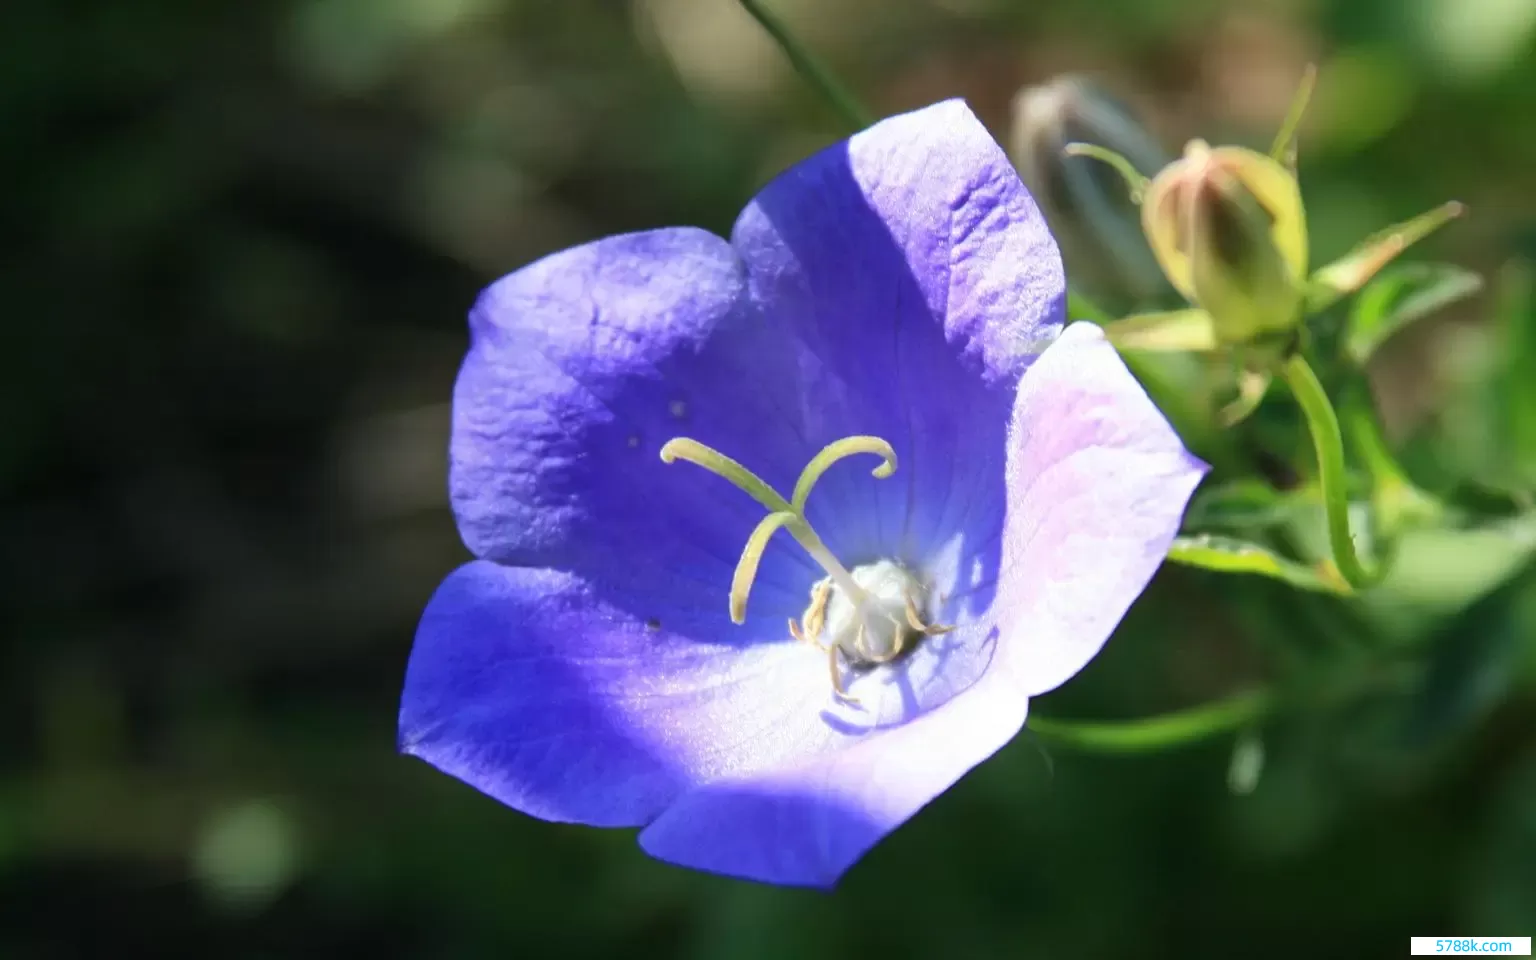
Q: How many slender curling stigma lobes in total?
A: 3